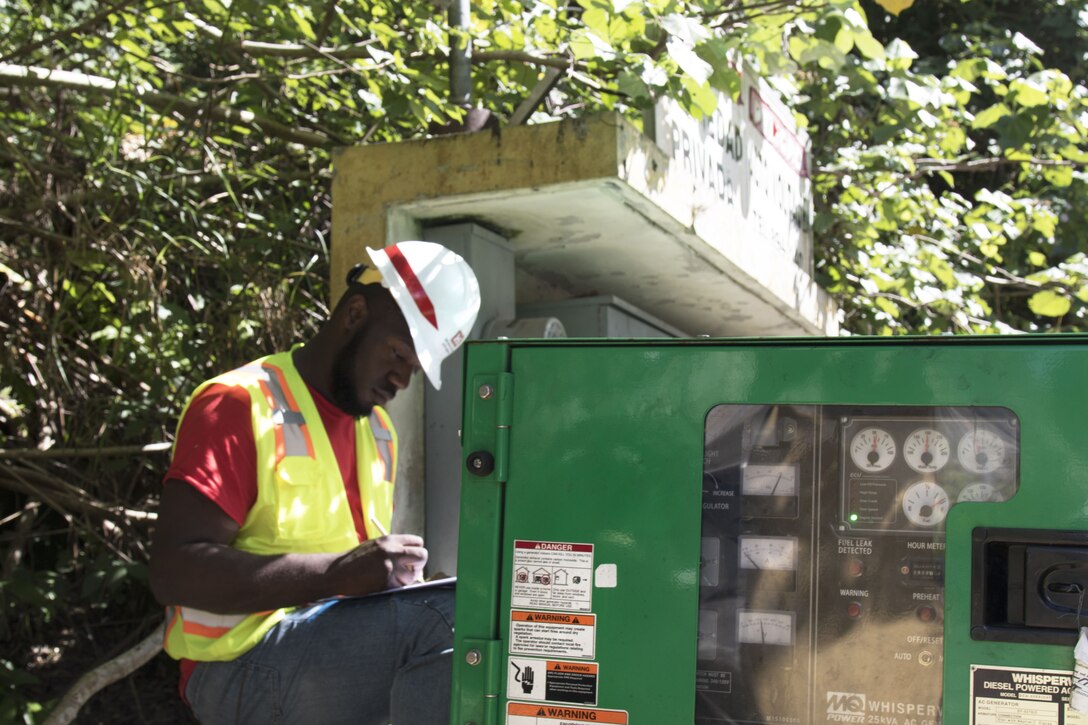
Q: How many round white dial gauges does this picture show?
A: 5